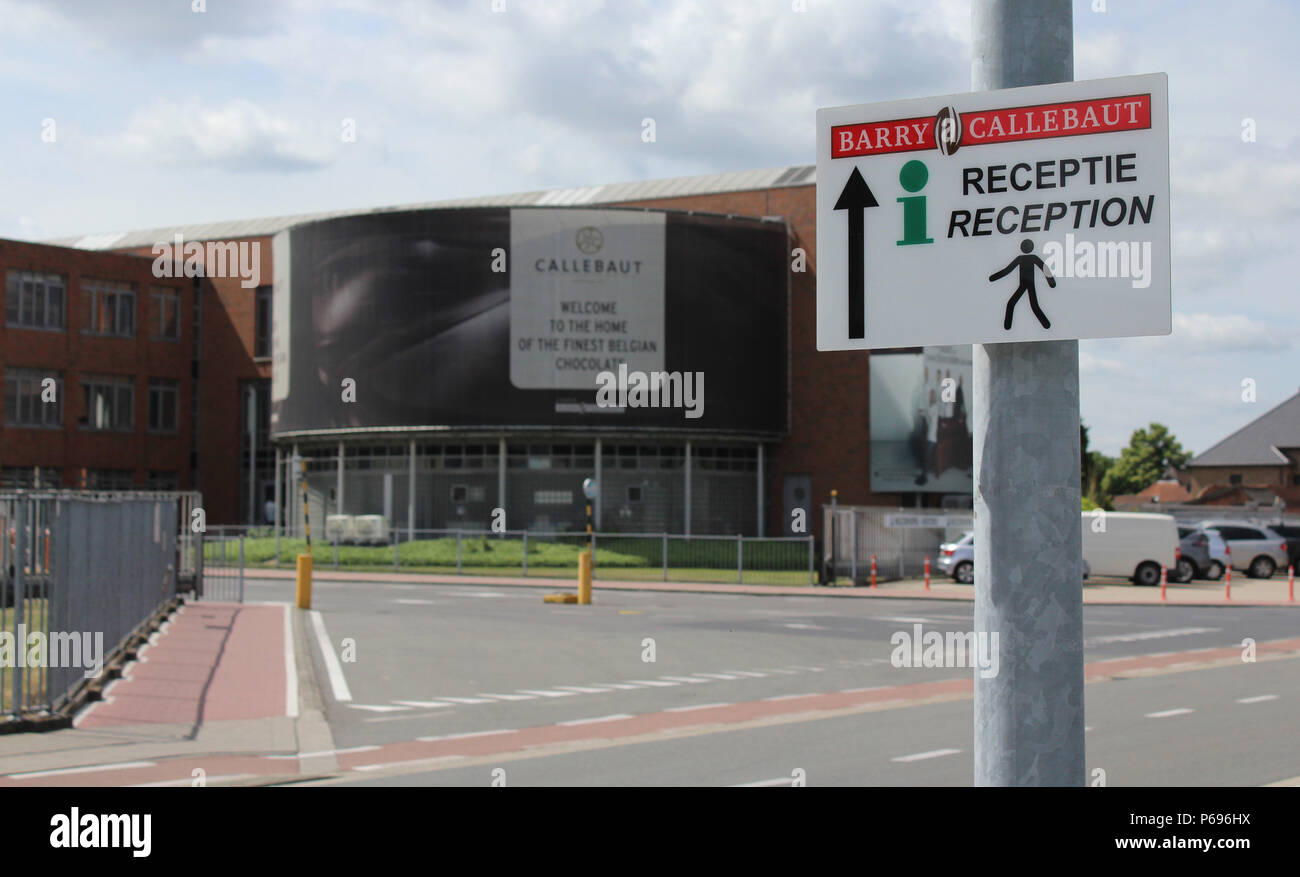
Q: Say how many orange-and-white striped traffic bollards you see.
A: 5